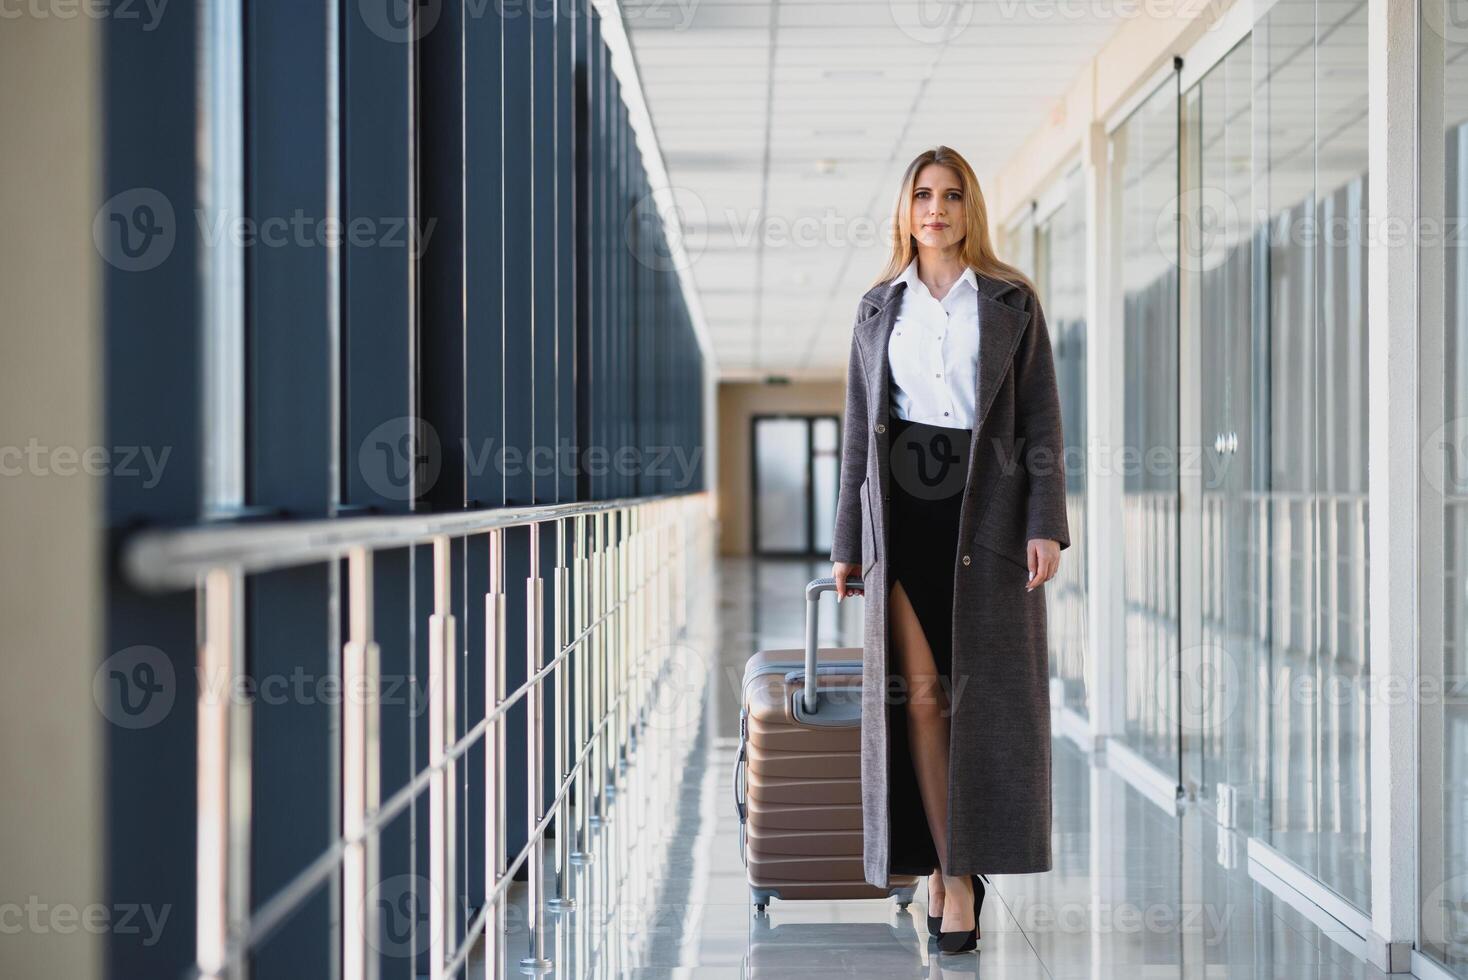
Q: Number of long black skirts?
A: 1